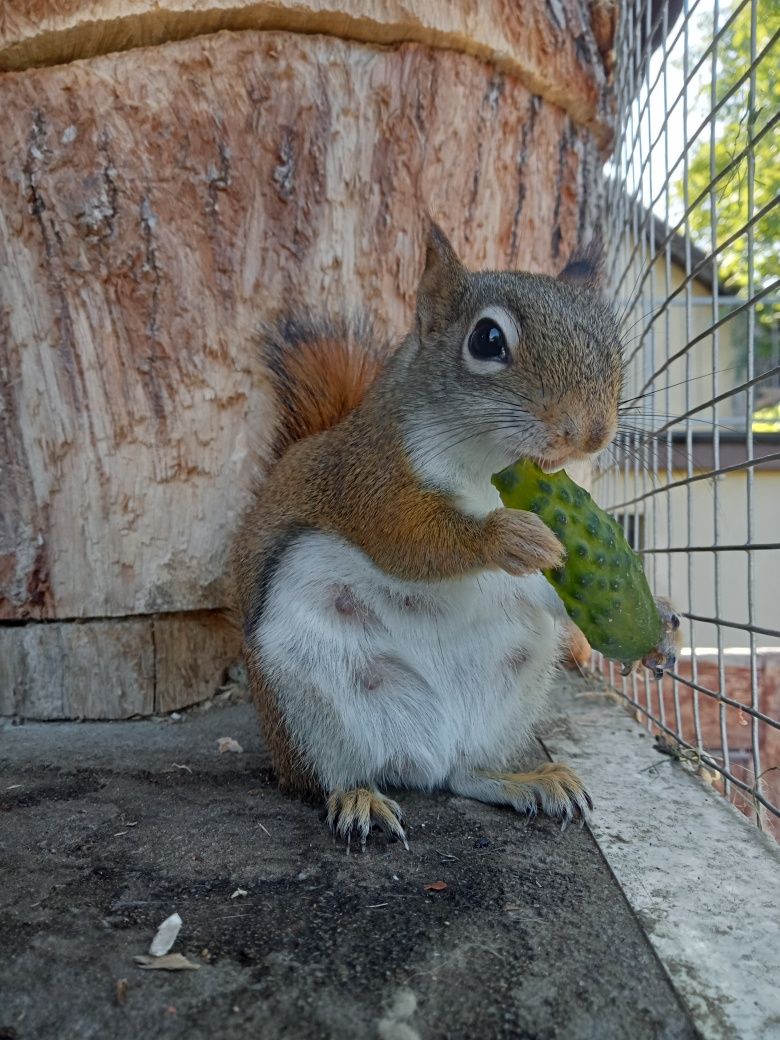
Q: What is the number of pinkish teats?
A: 4